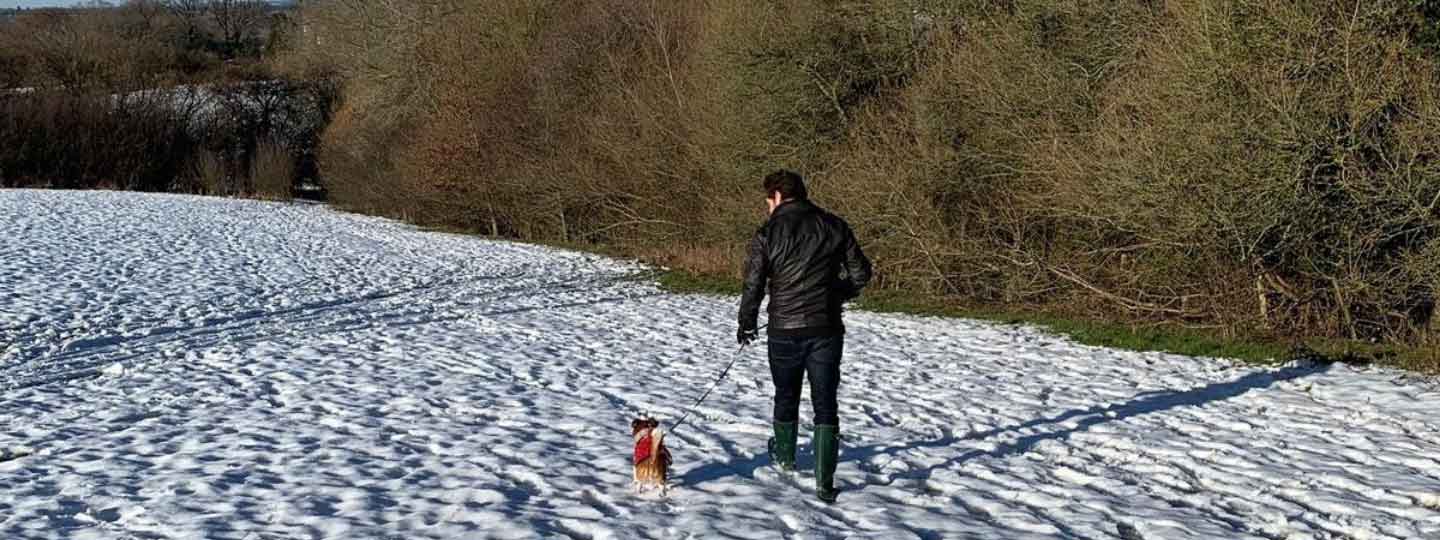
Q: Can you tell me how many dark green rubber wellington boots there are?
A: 2